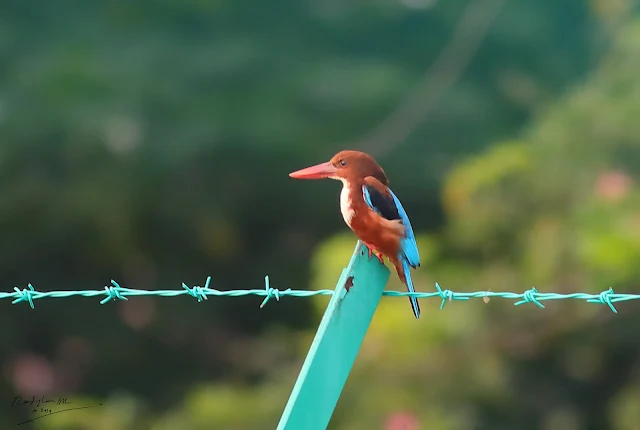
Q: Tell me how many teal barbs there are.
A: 7